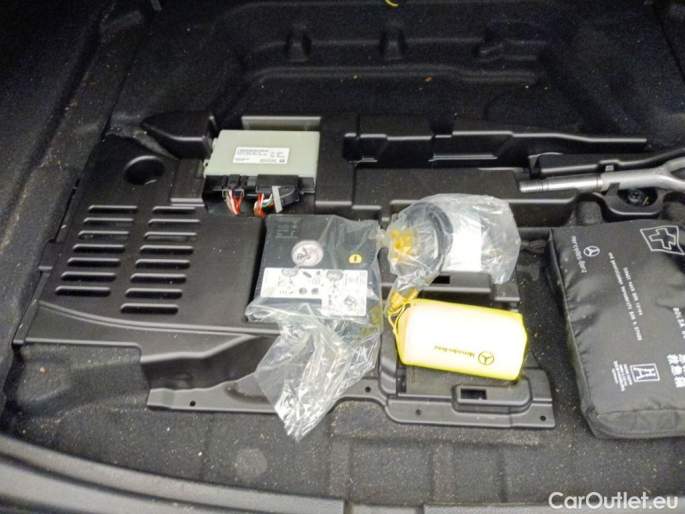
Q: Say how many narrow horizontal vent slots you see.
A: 15